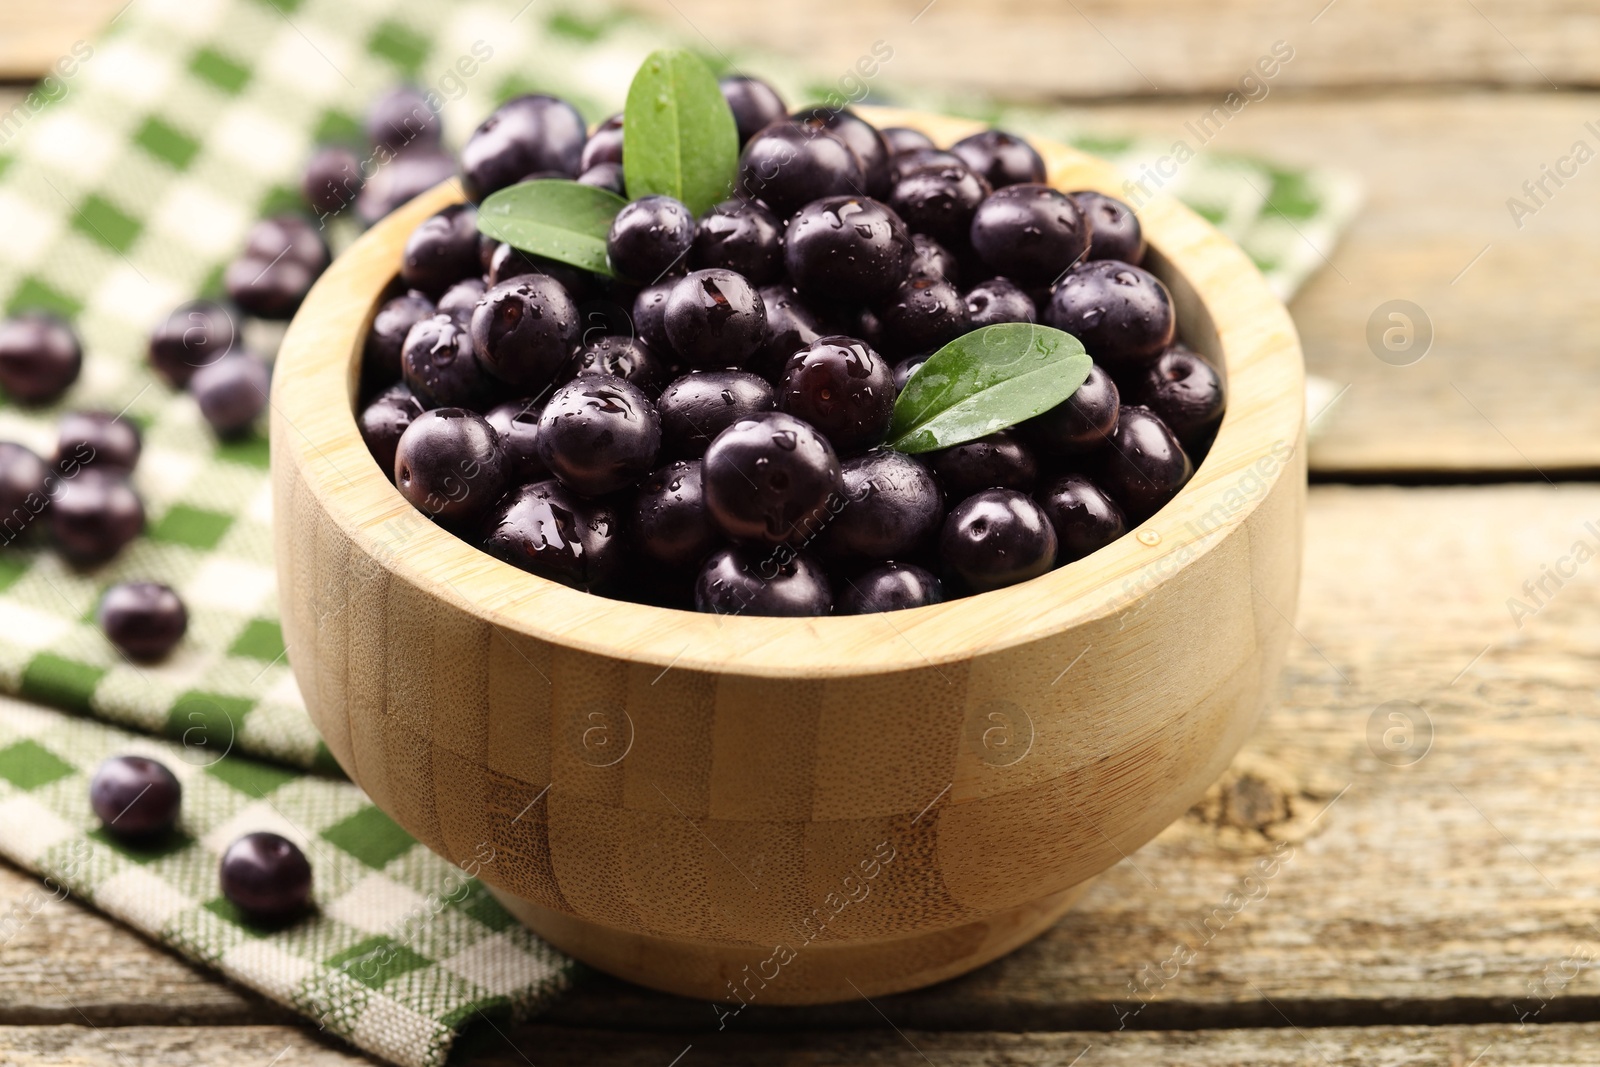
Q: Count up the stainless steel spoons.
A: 0